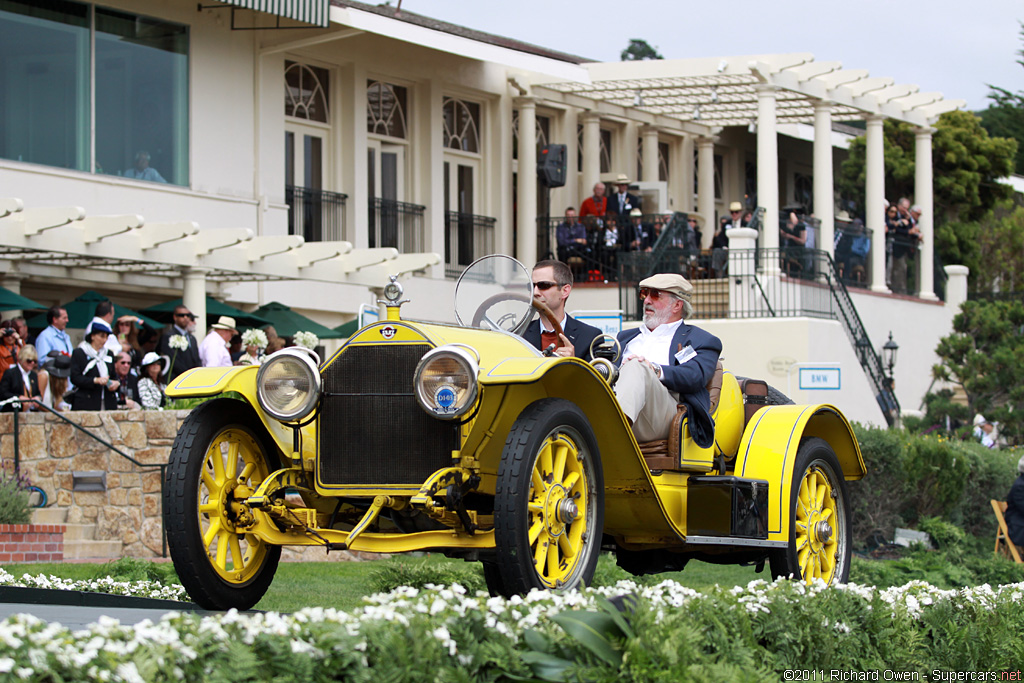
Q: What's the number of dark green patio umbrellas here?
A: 5